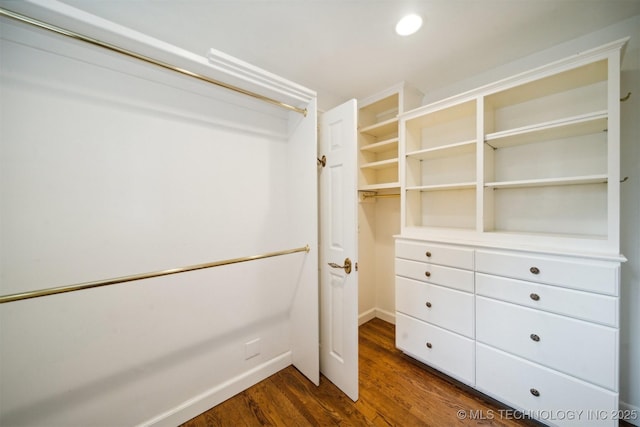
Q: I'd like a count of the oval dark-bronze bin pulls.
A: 8